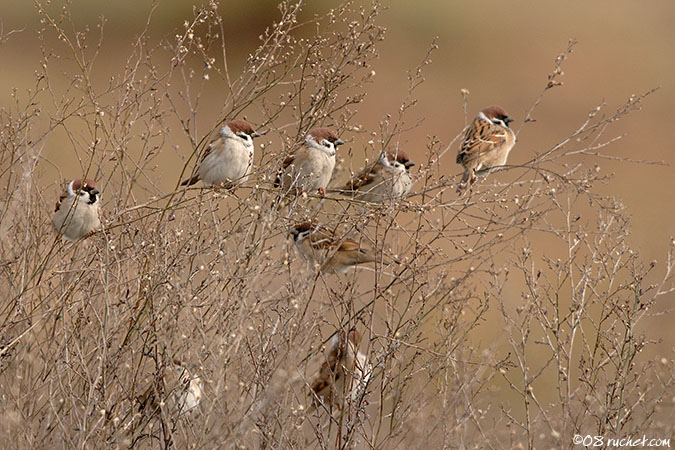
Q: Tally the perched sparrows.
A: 8